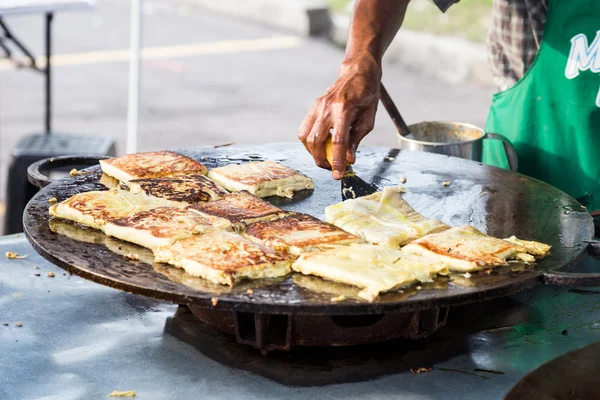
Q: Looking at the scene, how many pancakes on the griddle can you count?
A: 11